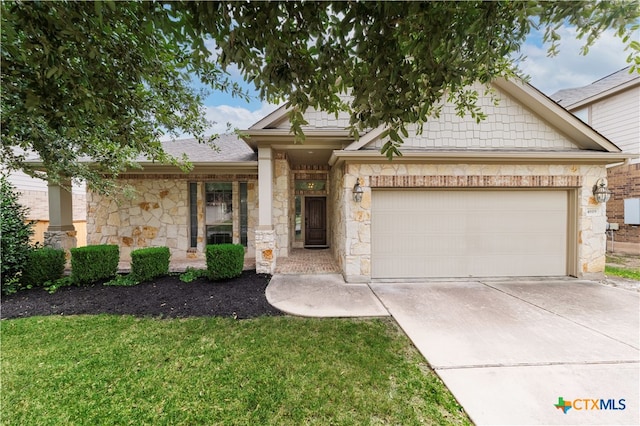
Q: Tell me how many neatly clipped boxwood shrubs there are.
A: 4